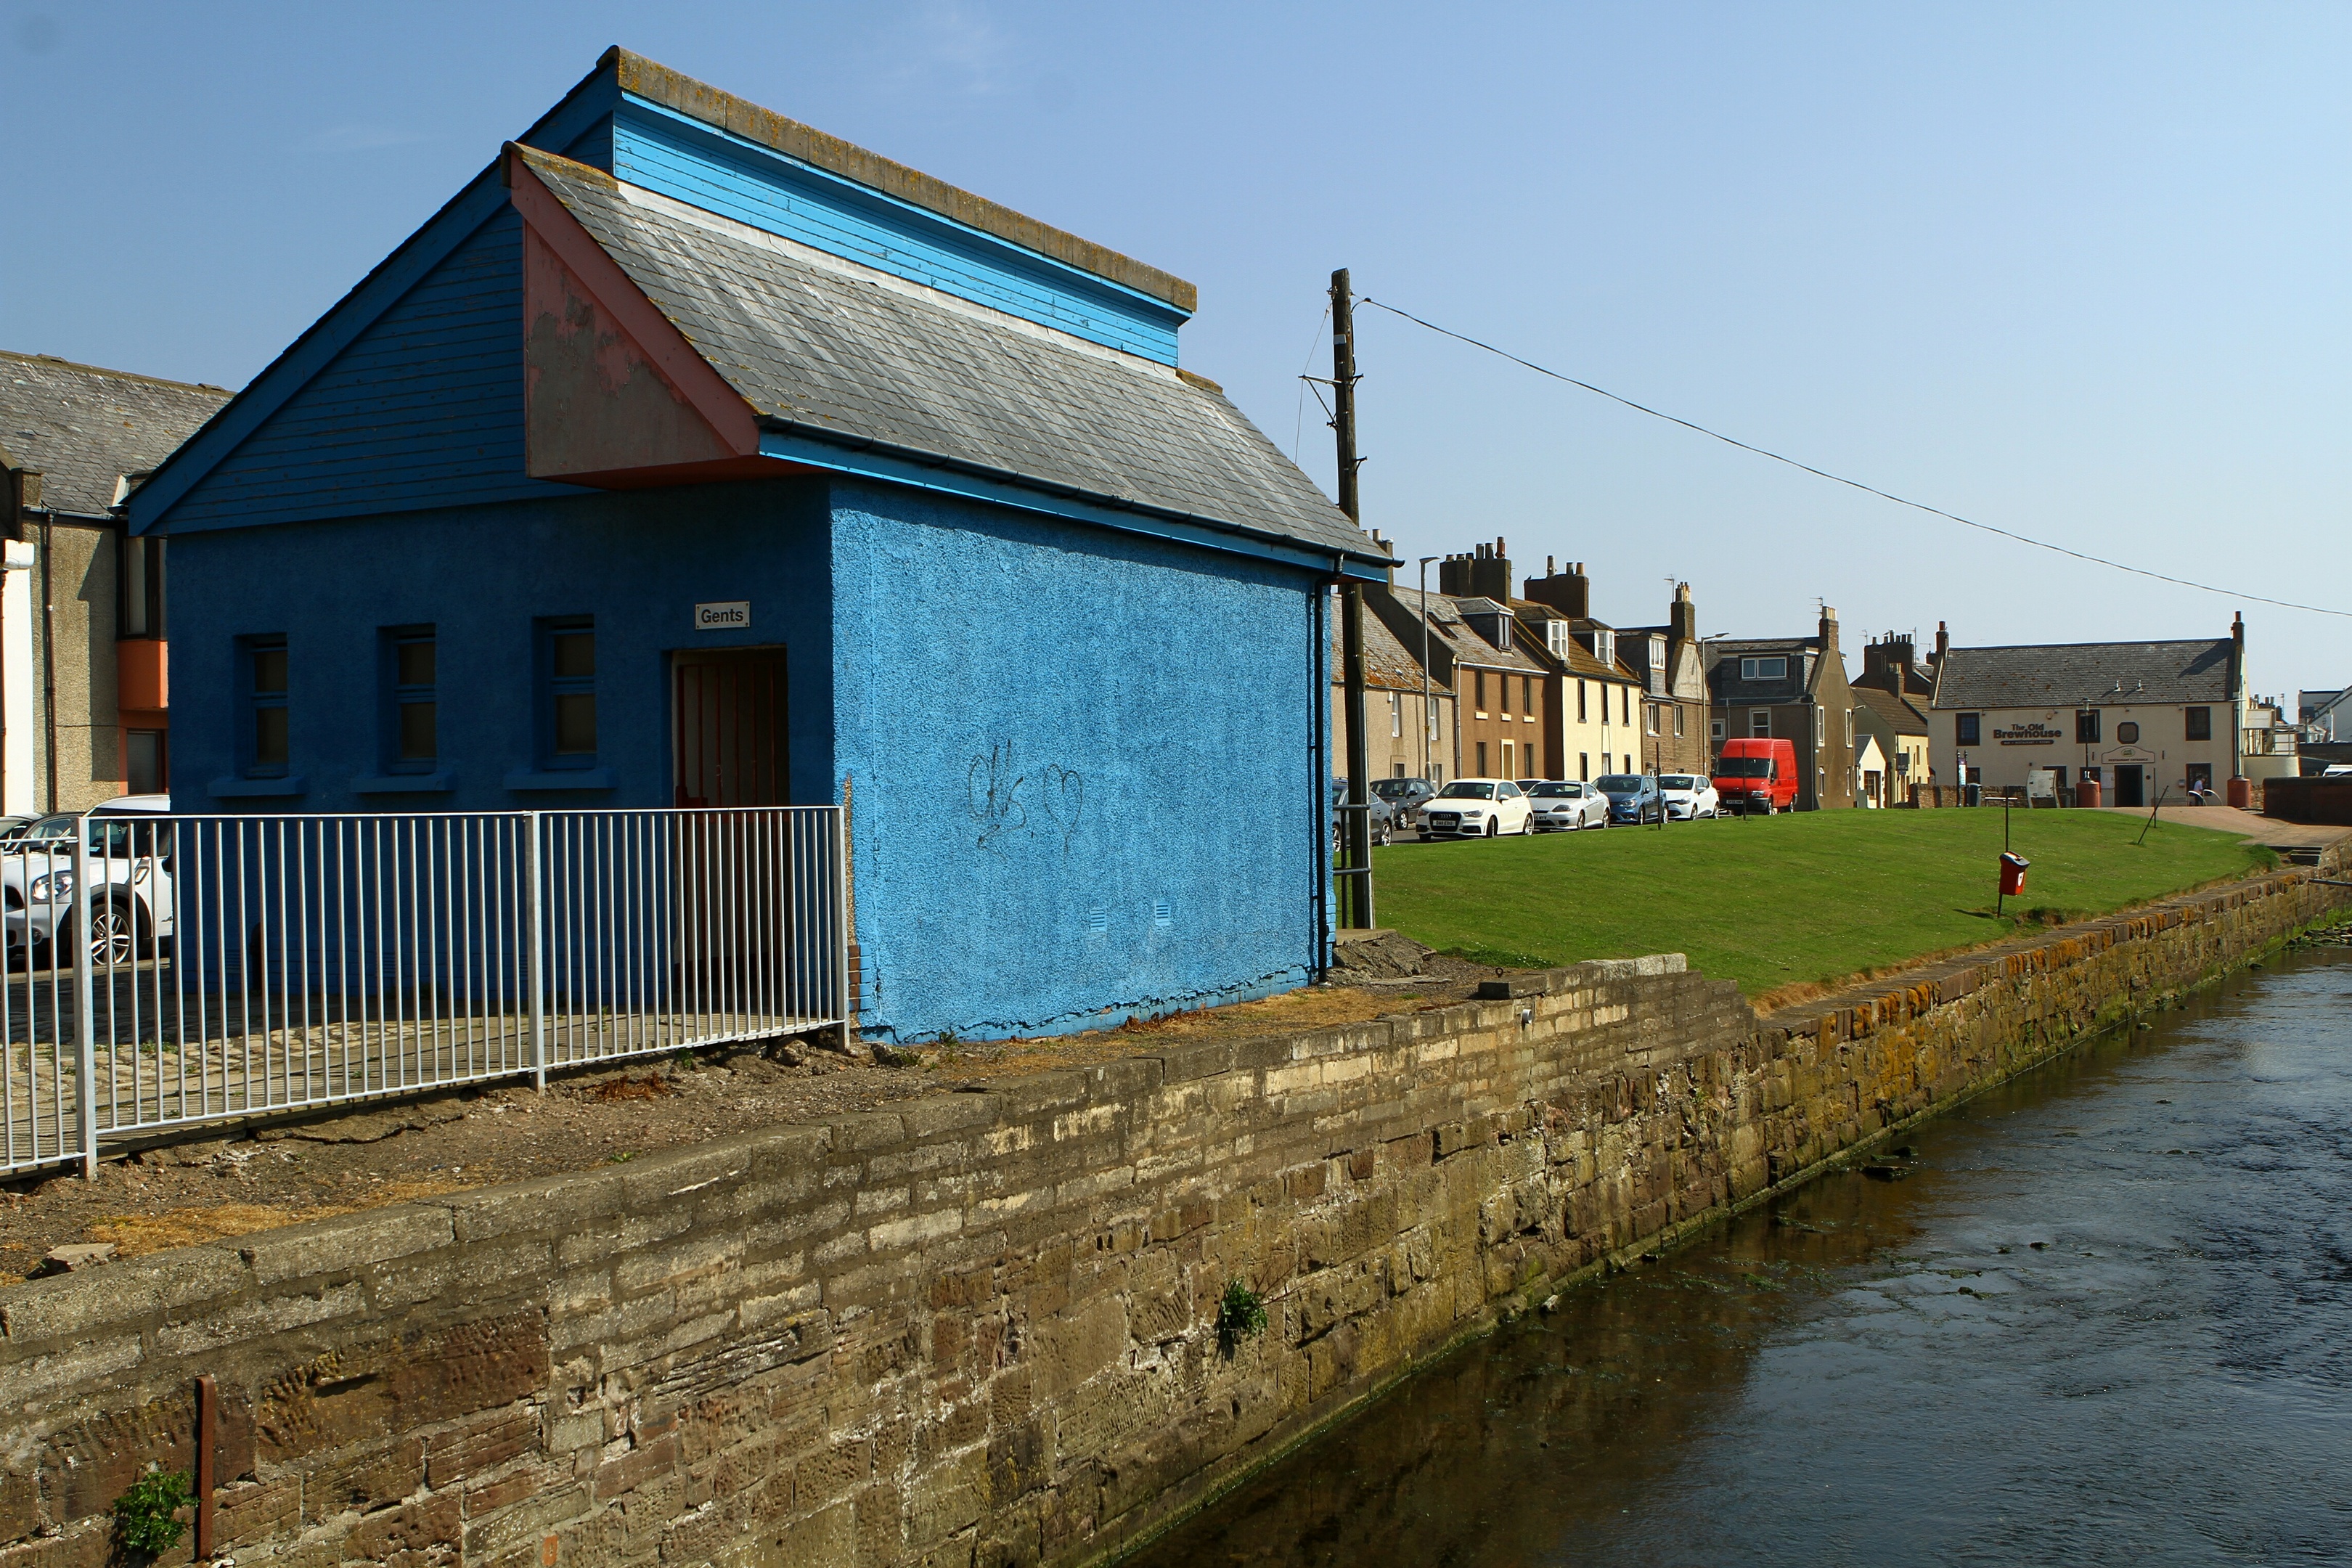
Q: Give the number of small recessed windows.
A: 3